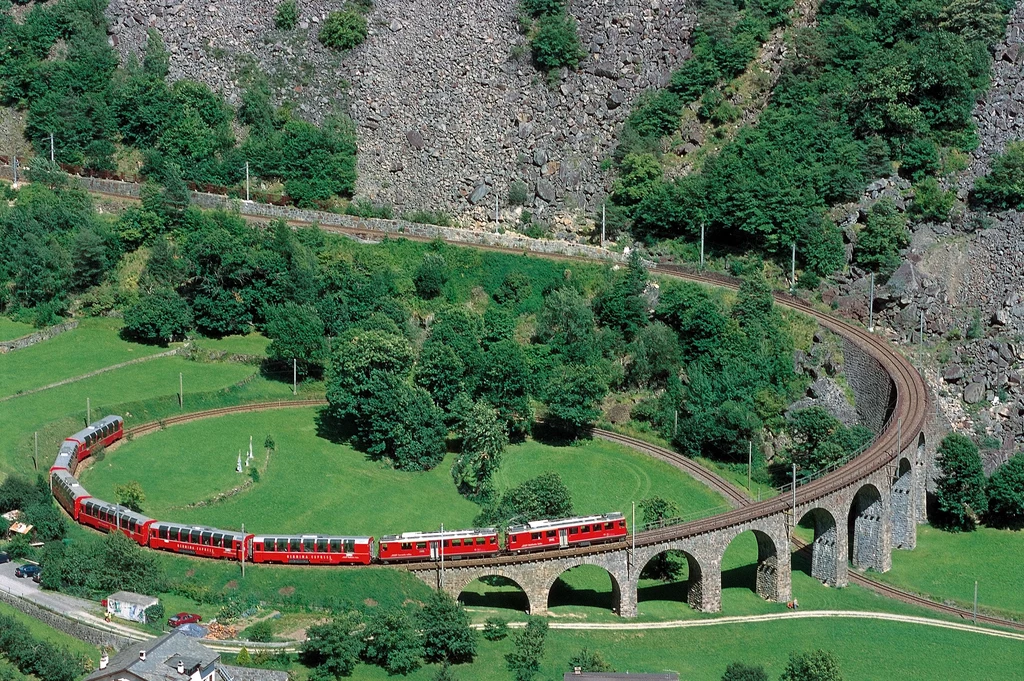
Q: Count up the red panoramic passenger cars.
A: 6